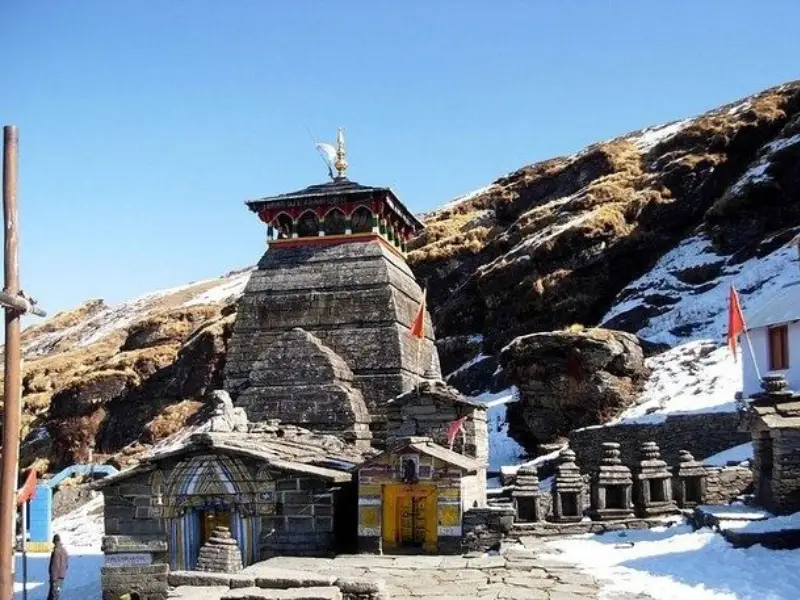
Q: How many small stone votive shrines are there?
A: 5